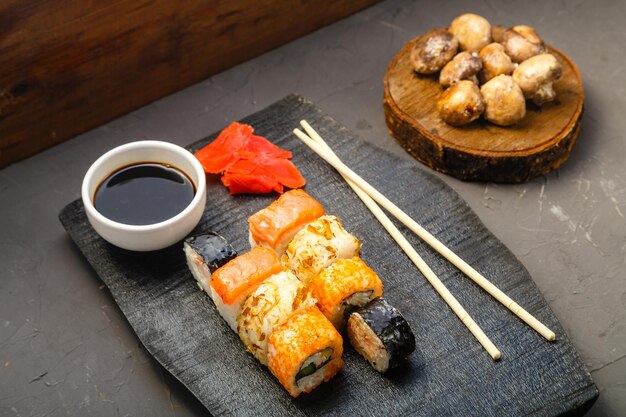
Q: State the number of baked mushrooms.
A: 9